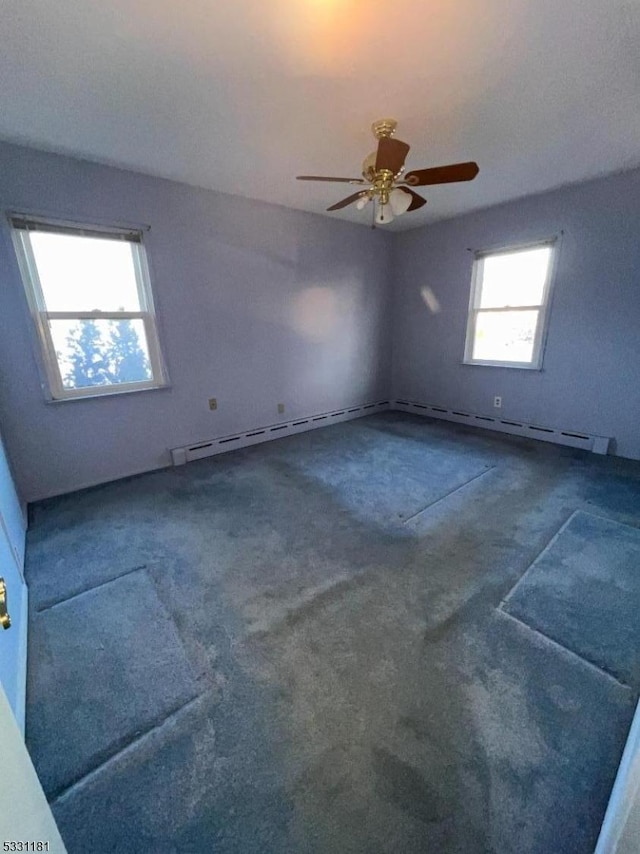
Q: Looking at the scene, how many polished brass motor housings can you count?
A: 1